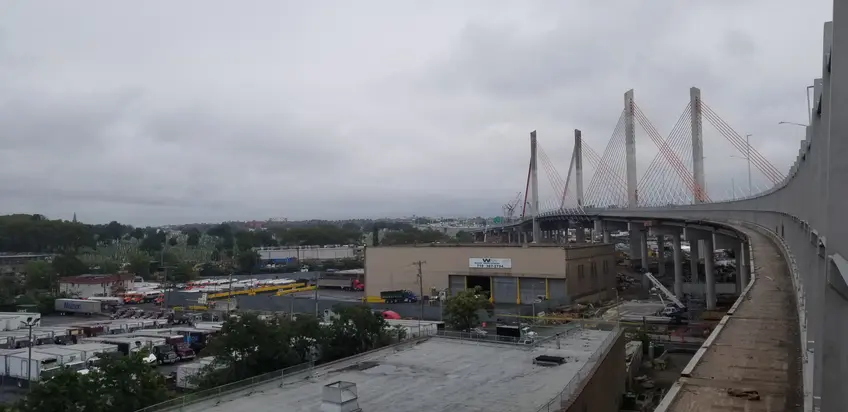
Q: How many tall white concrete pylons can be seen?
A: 4